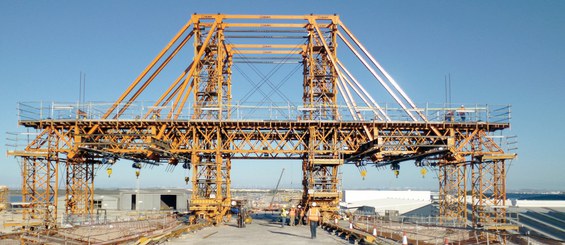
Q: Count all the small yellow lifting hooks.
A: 6